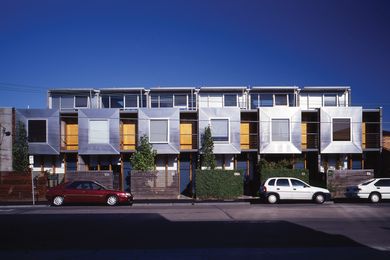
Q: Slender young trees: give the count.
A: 3